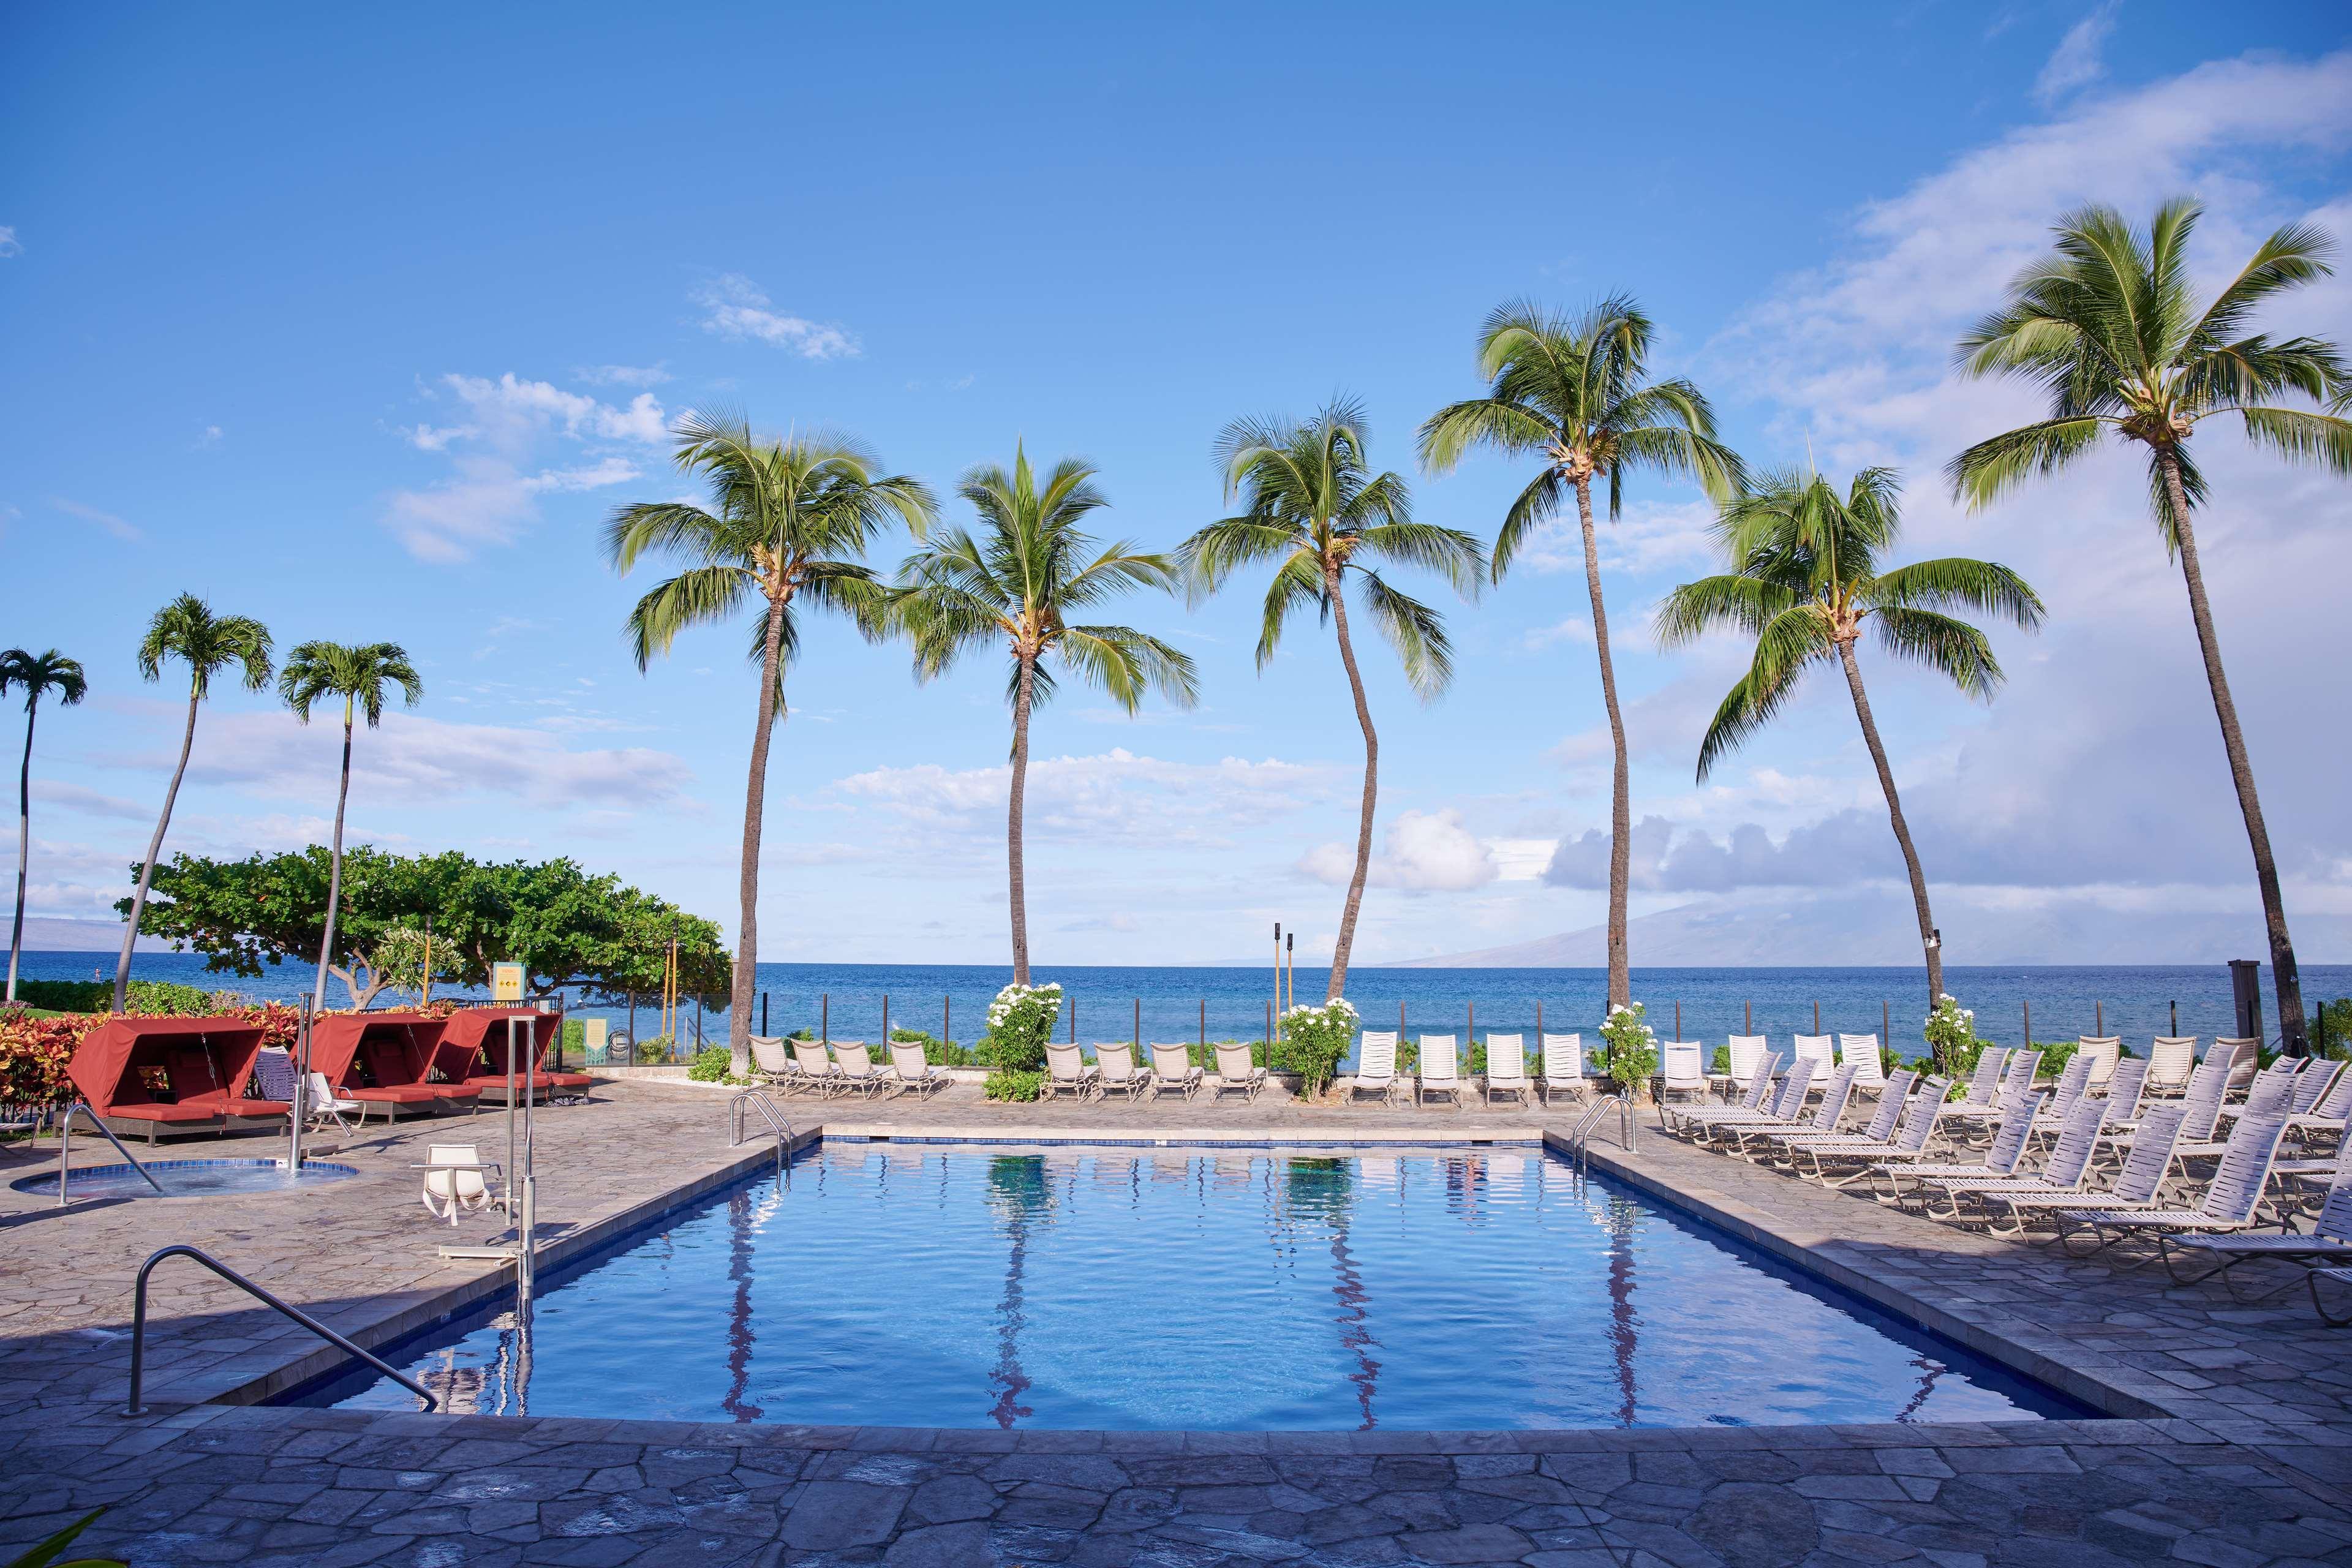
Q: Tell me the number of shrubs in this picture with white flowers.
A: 4